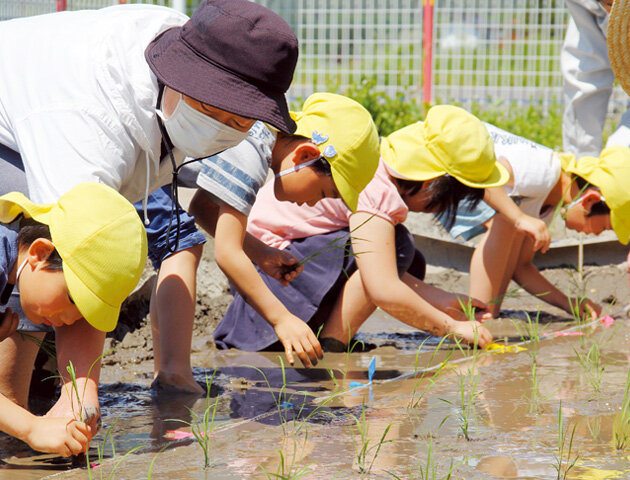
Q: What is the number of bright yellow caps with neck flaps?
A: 4